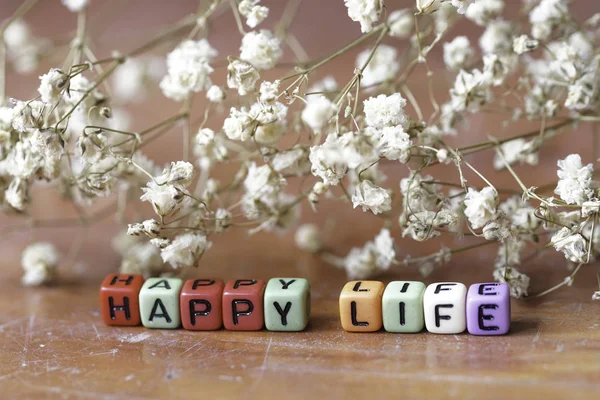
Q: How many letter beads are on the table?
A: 9